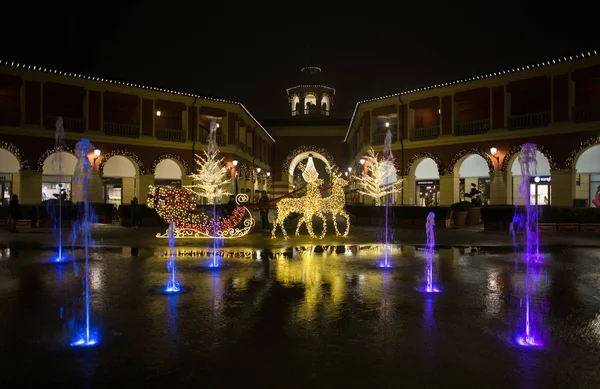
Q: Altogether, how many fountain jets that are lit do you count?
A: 8